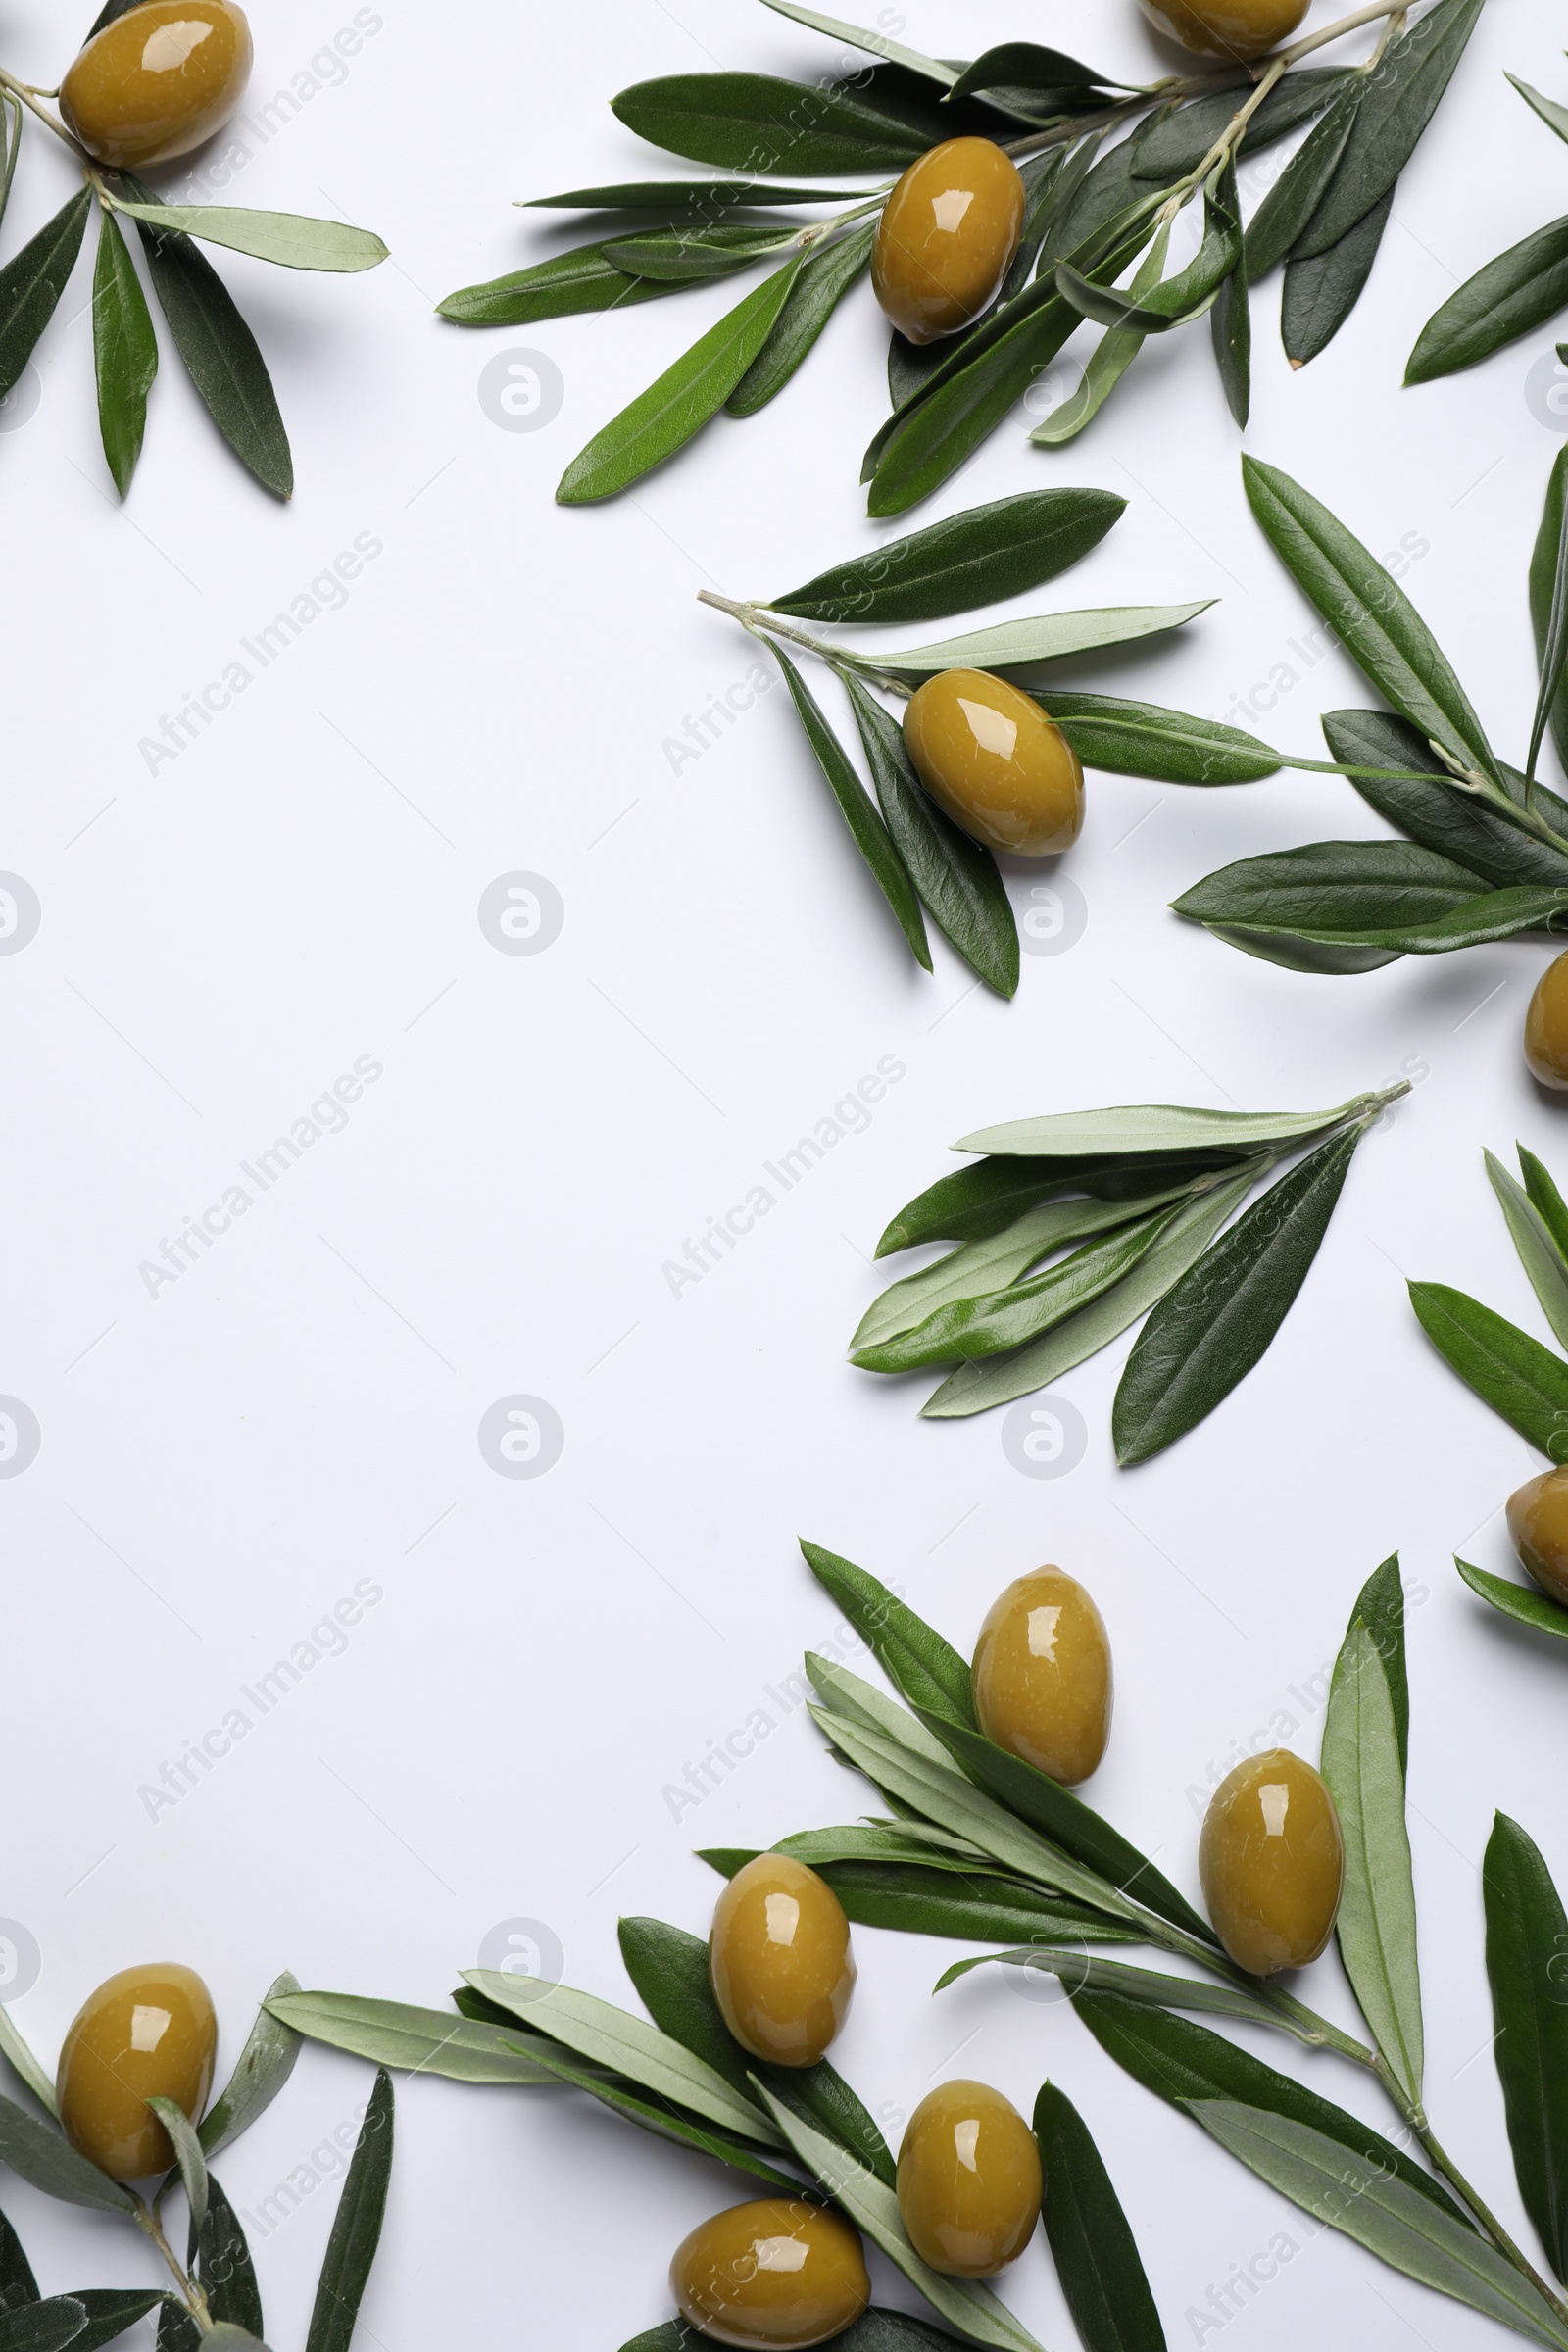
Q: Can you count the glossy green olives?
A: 12